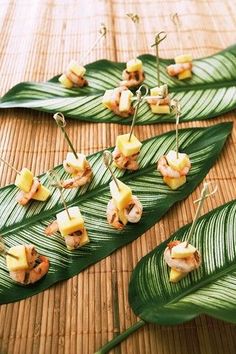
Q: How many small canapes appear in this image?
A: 13